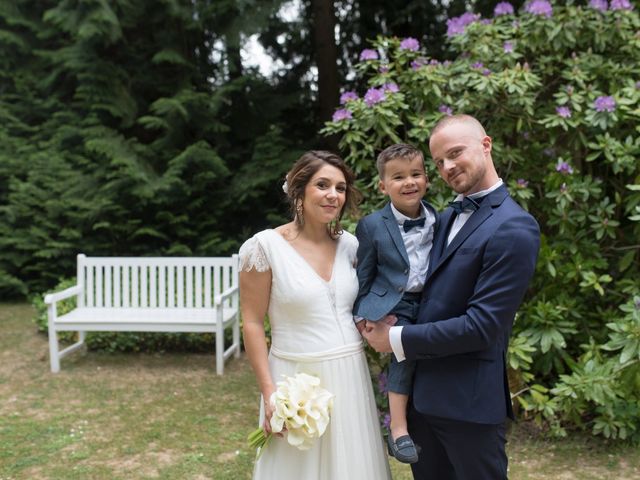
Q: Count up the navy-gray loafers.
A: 1